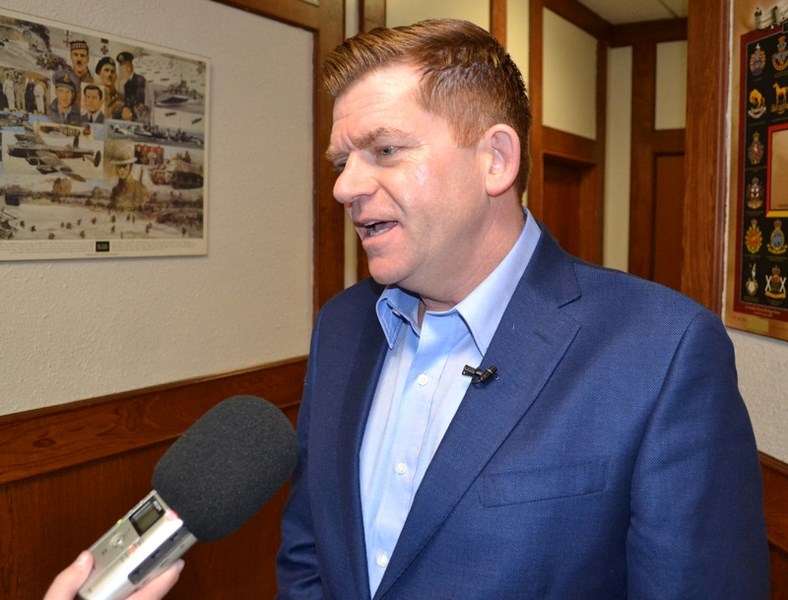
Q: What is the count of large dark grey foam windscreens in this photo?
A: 1